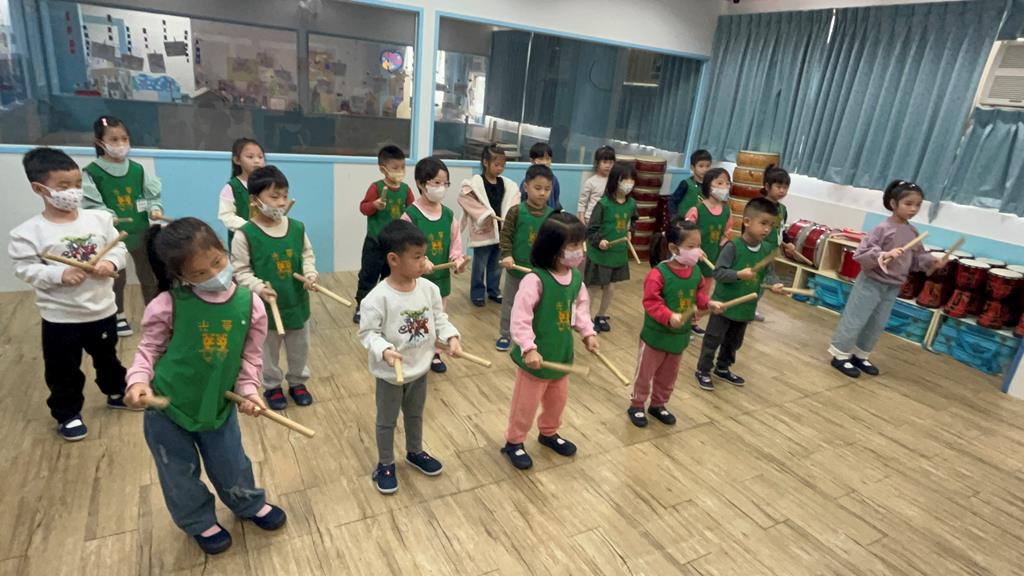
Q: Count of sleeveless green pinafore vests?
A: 14